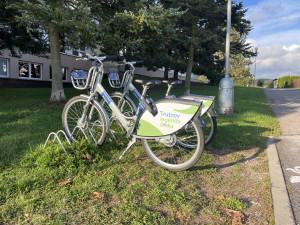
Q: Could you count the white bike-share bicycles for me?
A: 2